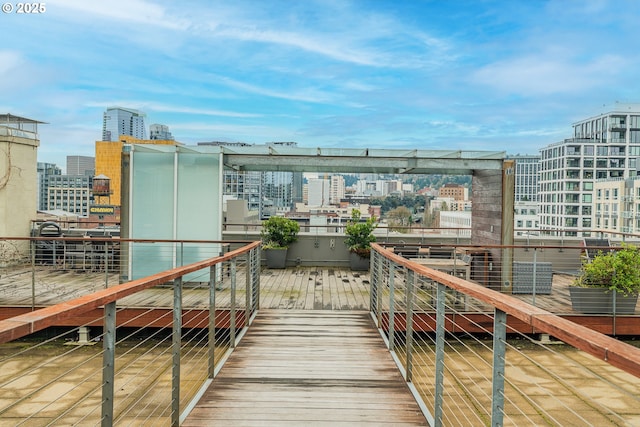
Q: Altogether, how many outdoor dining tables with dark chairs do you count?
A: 2